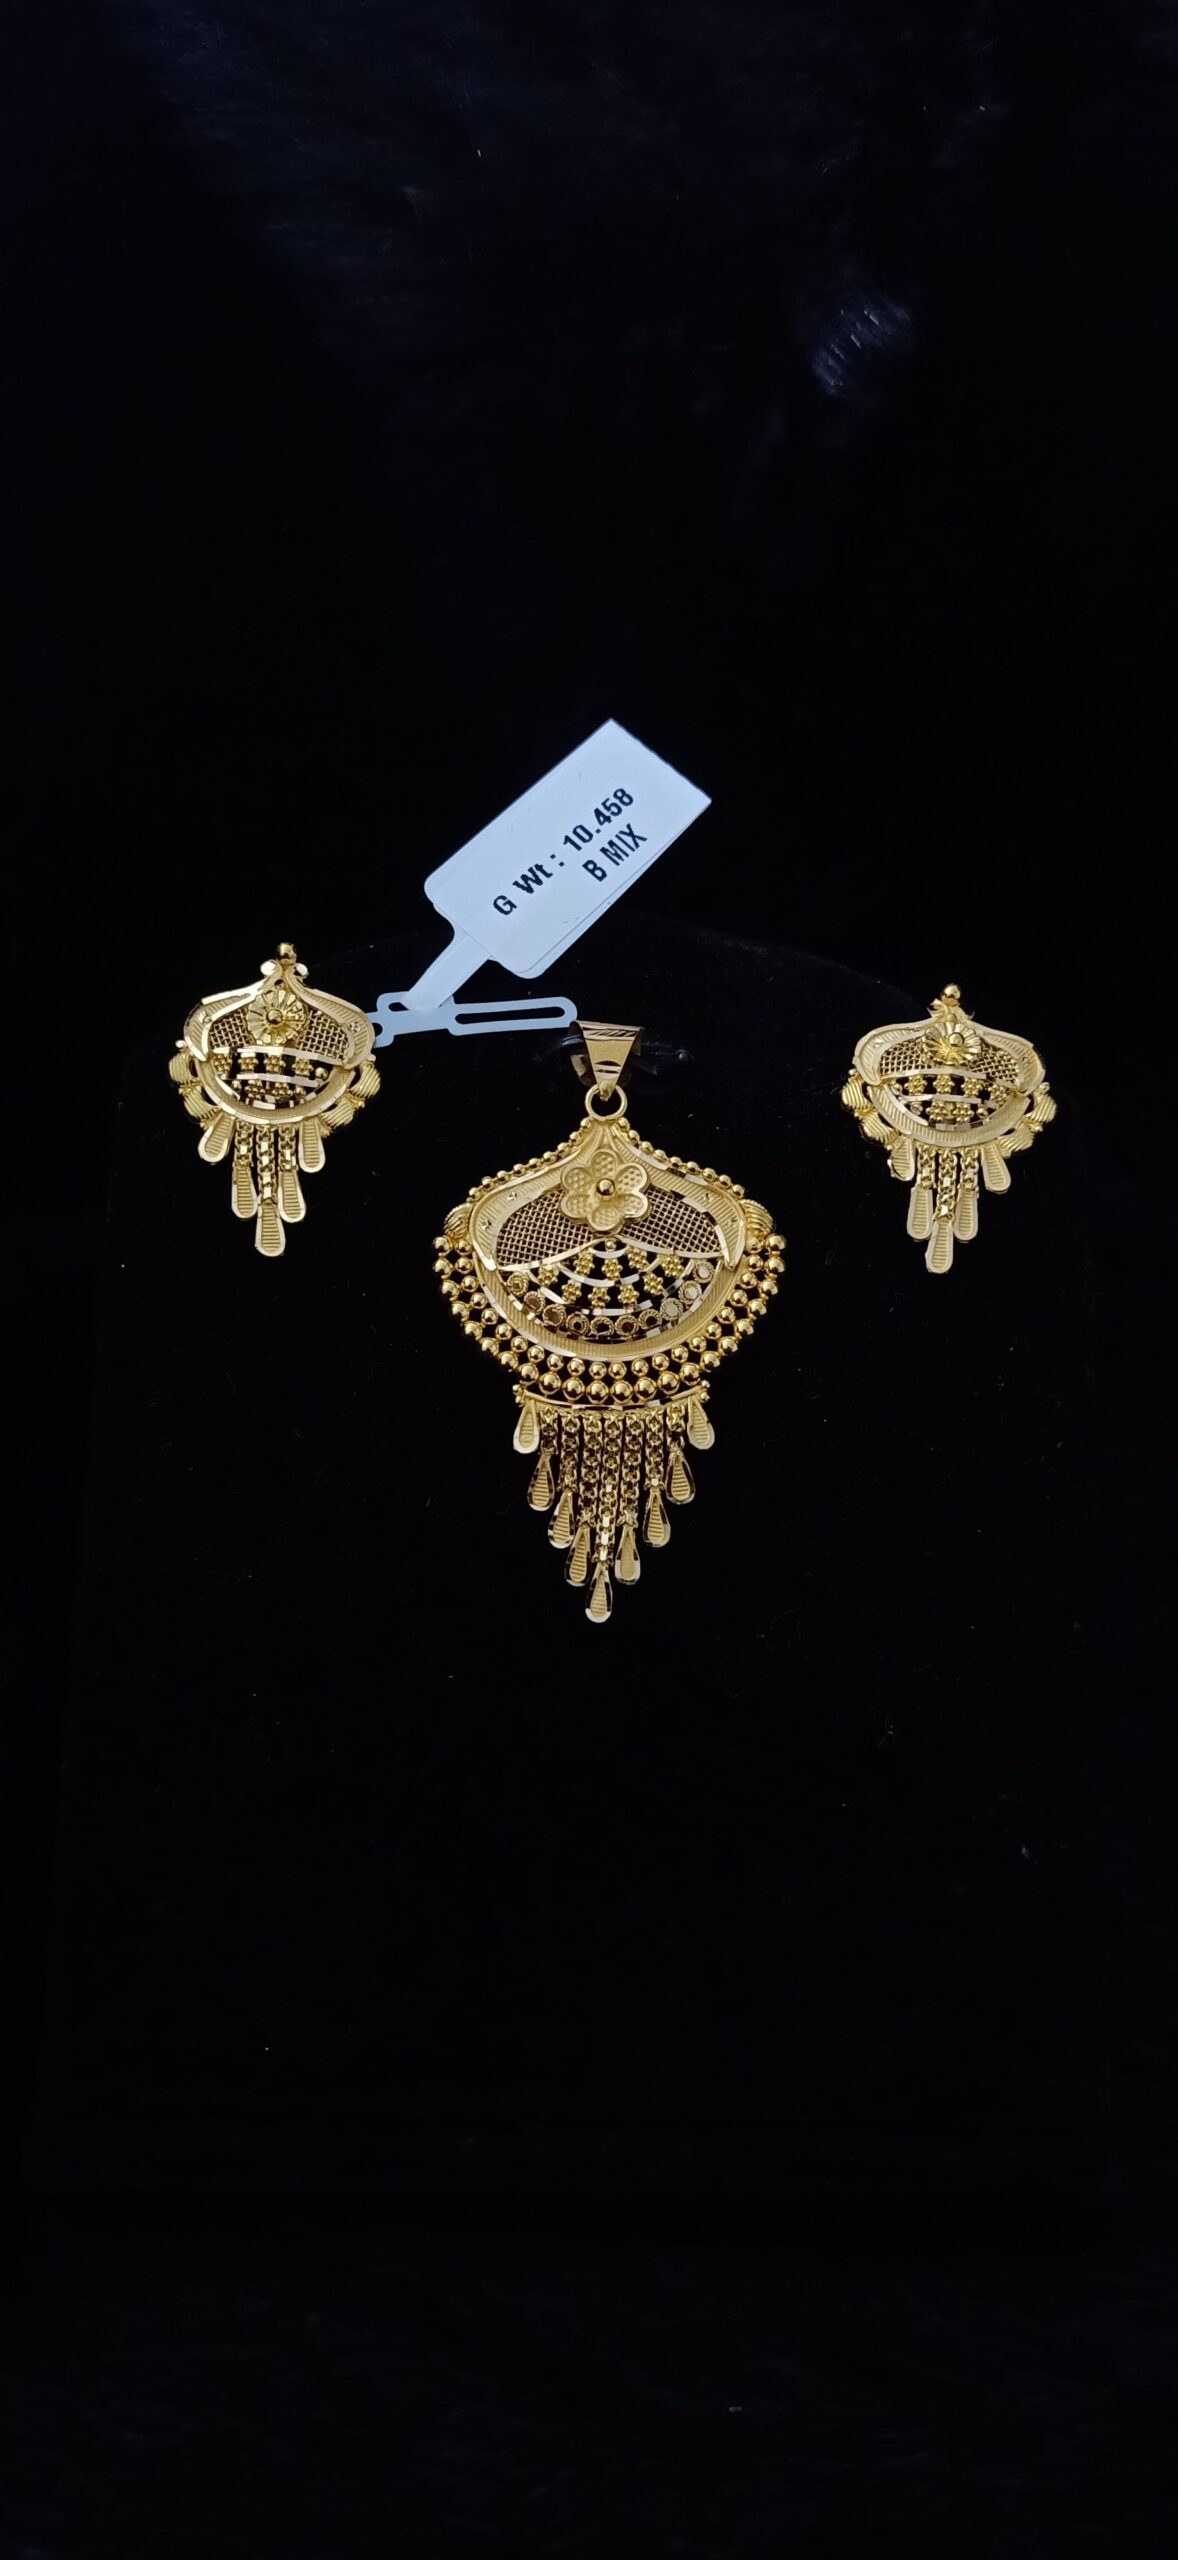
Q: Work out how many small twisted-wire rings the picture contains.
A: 10